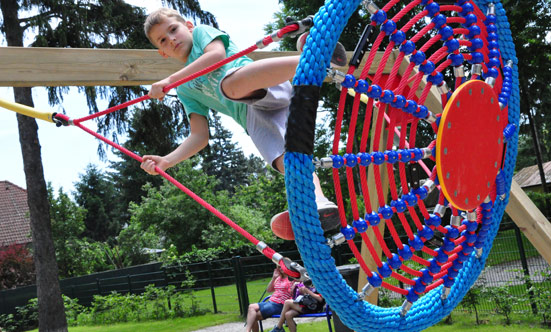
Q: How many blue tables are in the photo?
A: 0